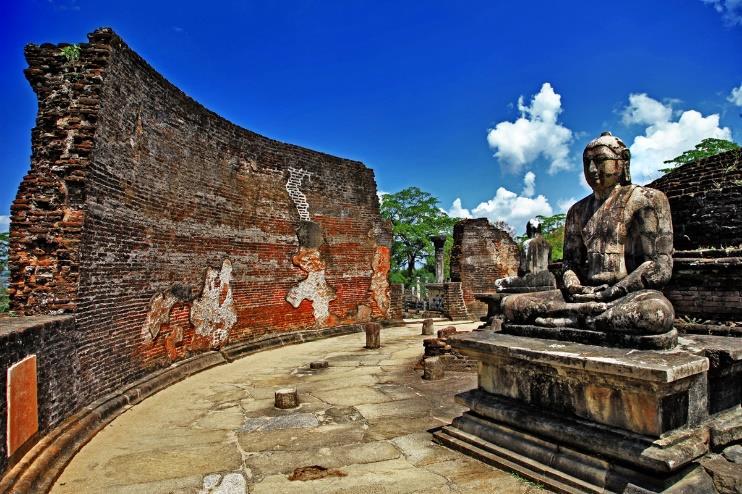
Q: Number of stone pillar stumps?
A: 5